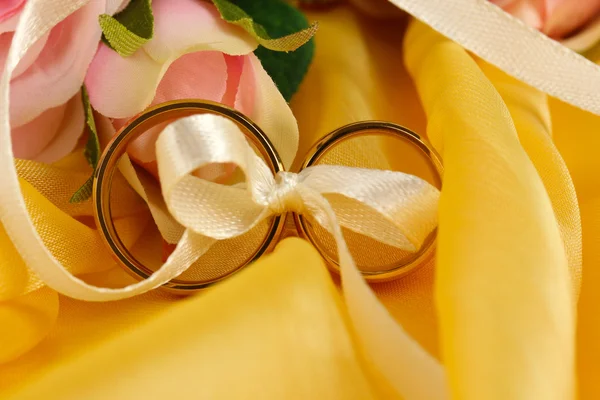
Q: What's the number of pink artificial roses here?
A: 3